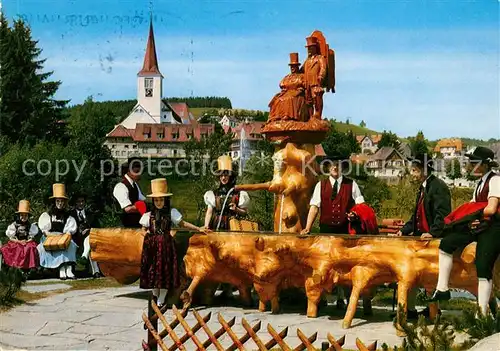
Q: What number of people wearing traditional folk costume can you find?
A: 9